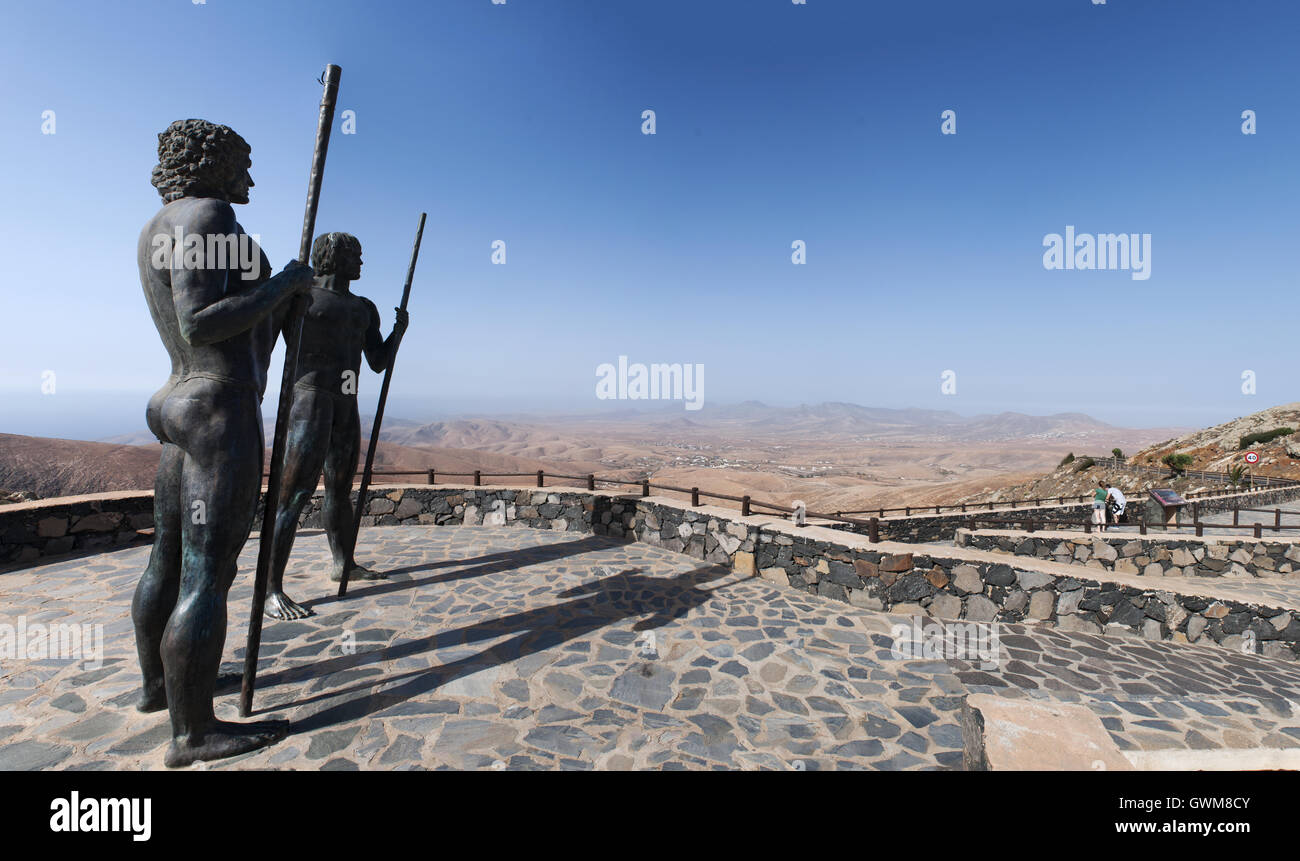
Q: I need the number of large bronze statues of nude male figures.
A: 2